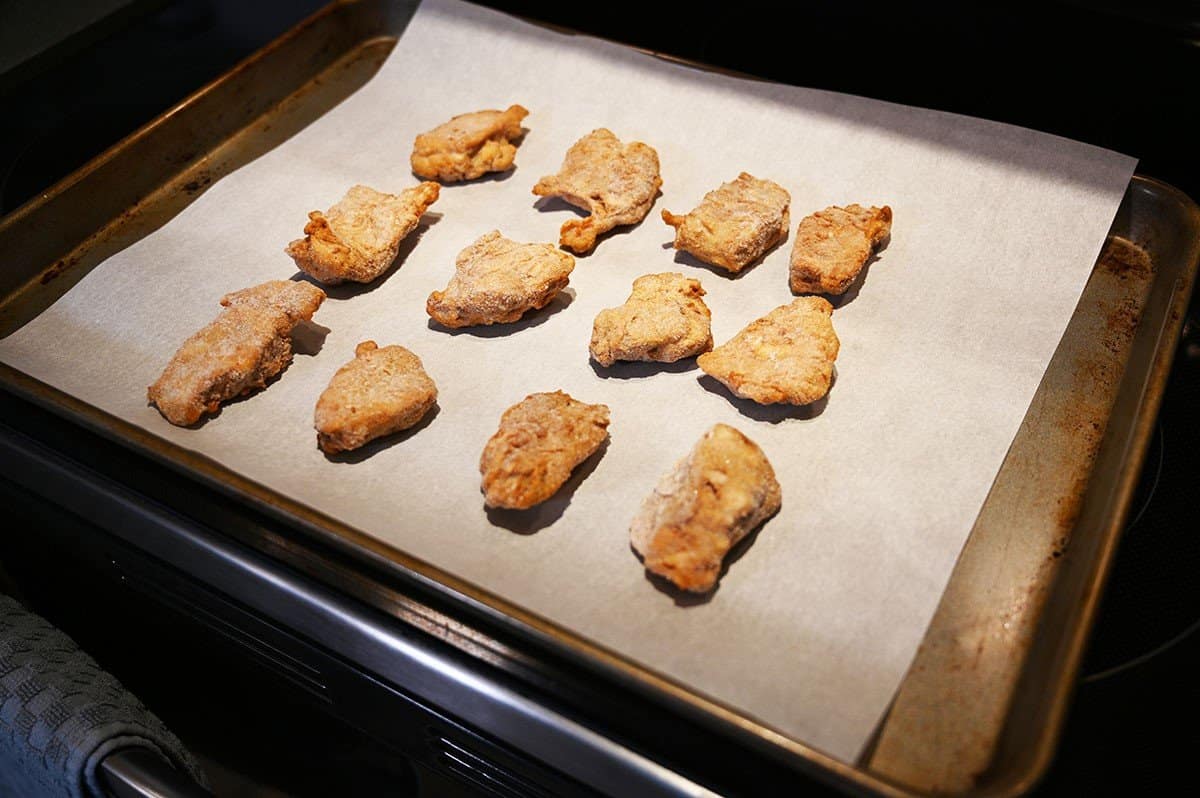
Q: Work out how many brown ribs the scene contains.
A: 12